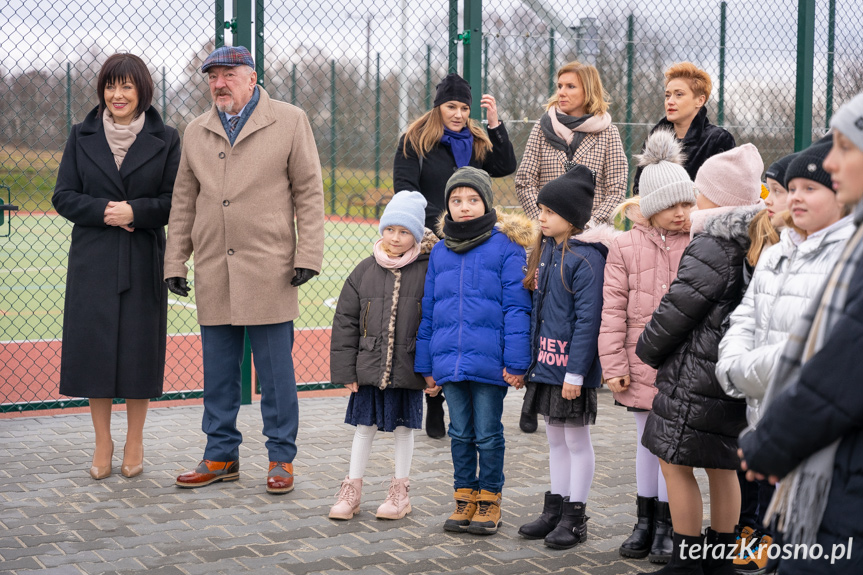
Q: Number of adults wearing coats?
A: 5